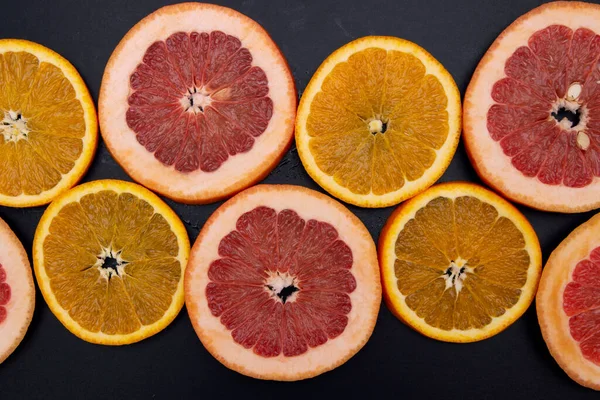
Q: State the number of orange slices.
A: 4